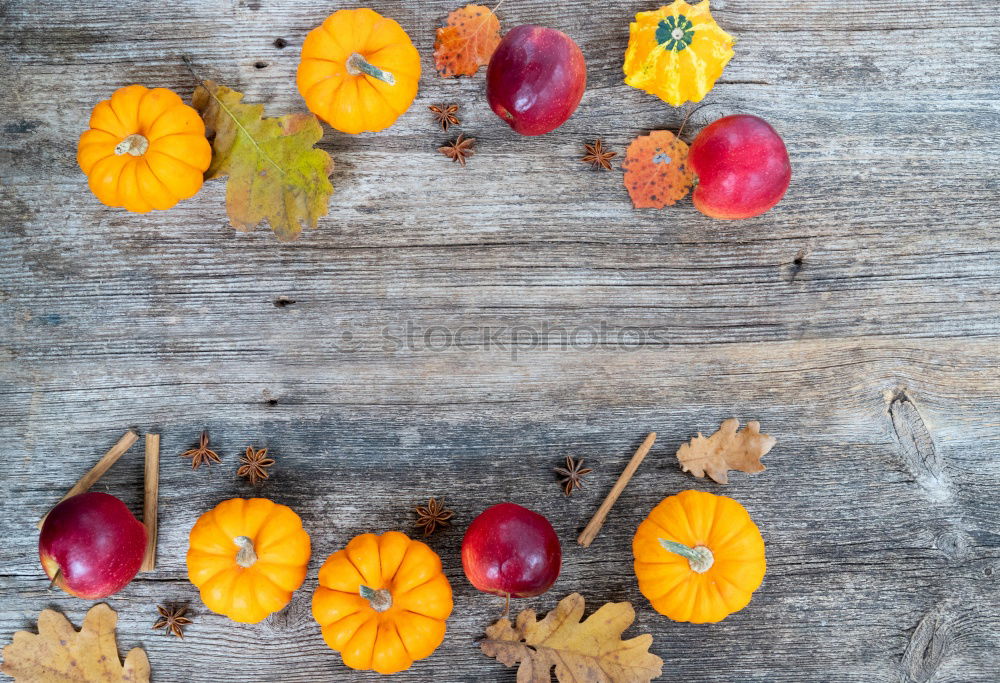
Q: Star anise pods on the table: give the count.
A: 8